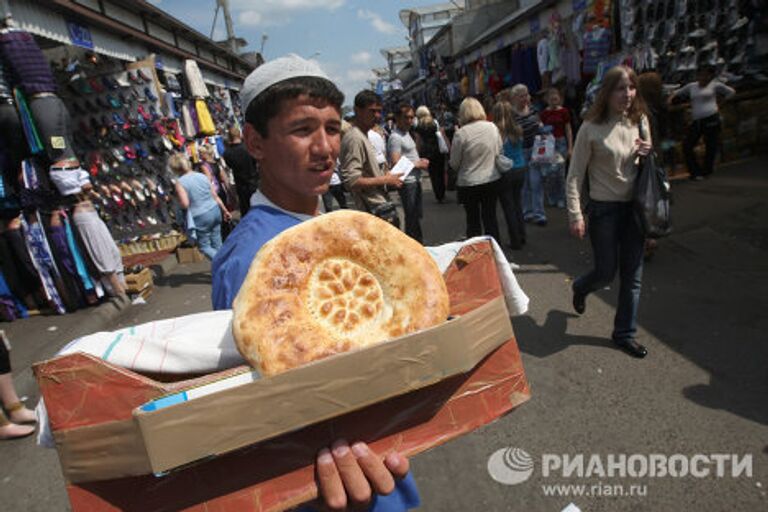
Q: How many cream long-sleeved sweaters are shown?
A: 2